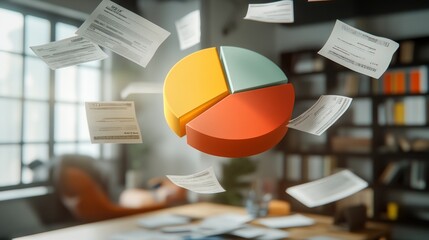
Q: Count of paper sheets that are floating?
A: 9